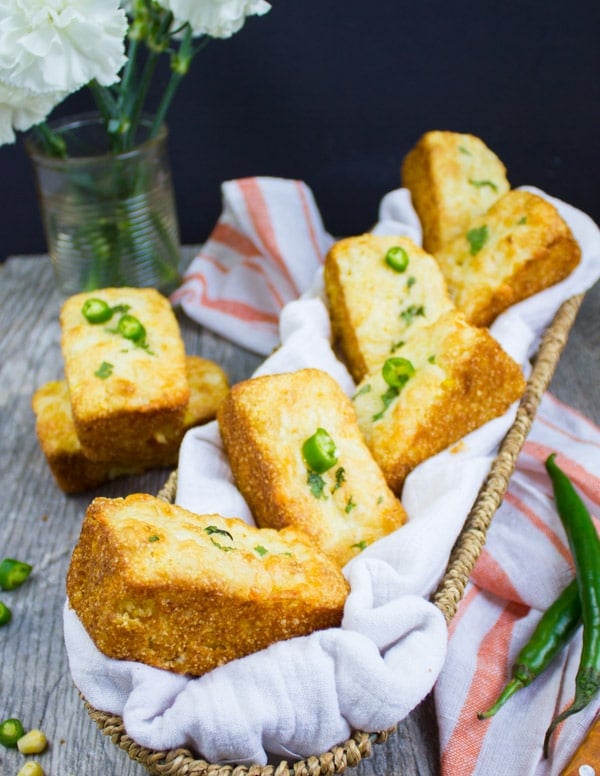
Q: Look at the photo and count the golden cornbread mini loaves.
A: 8